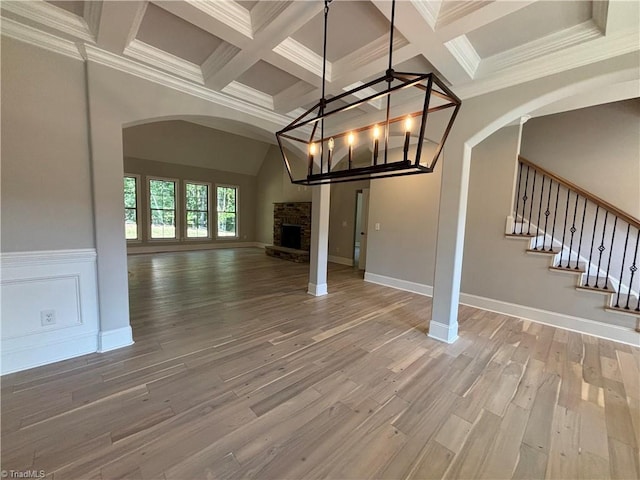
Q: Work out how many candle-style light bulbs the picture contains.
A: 5